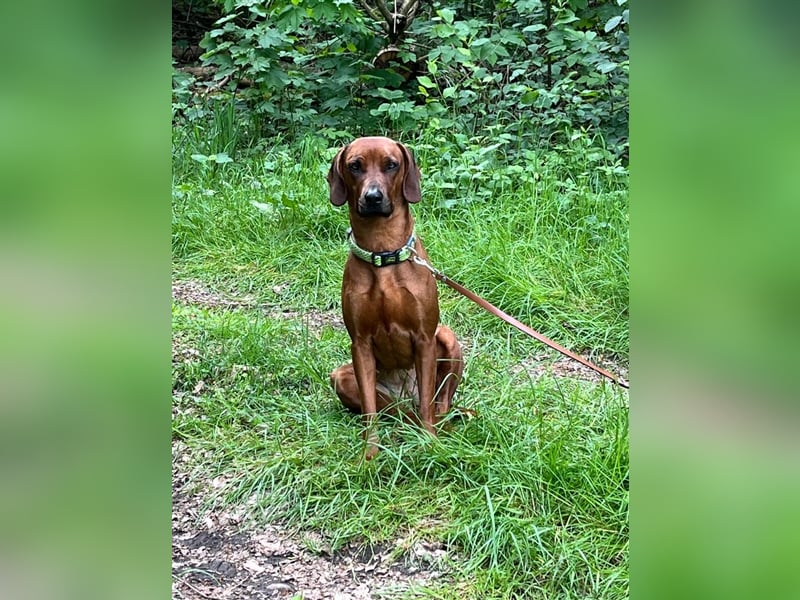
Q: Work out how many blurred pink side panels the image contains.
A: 0